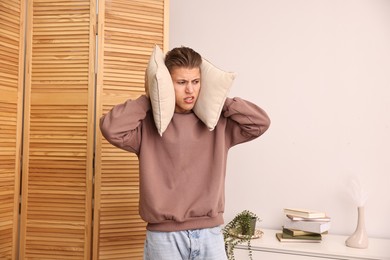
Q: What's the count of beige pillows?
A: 2